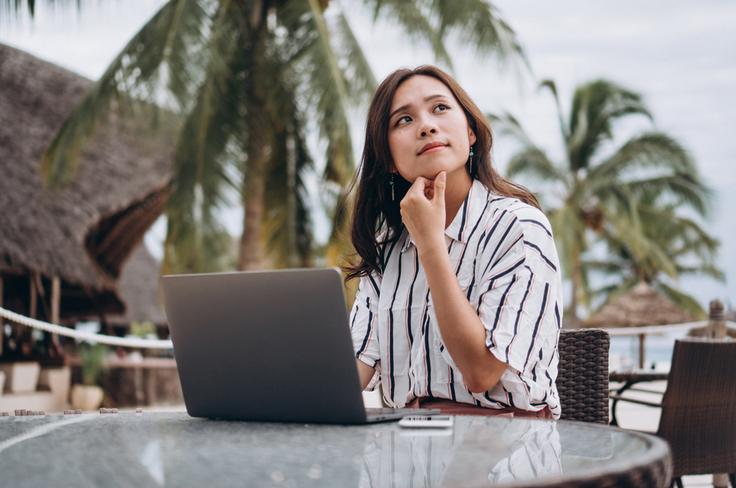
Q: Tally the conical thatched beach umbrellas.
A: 1